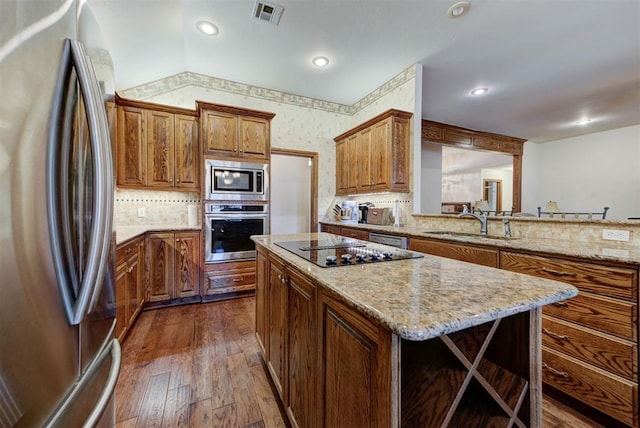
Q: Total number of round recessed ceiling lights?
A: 5